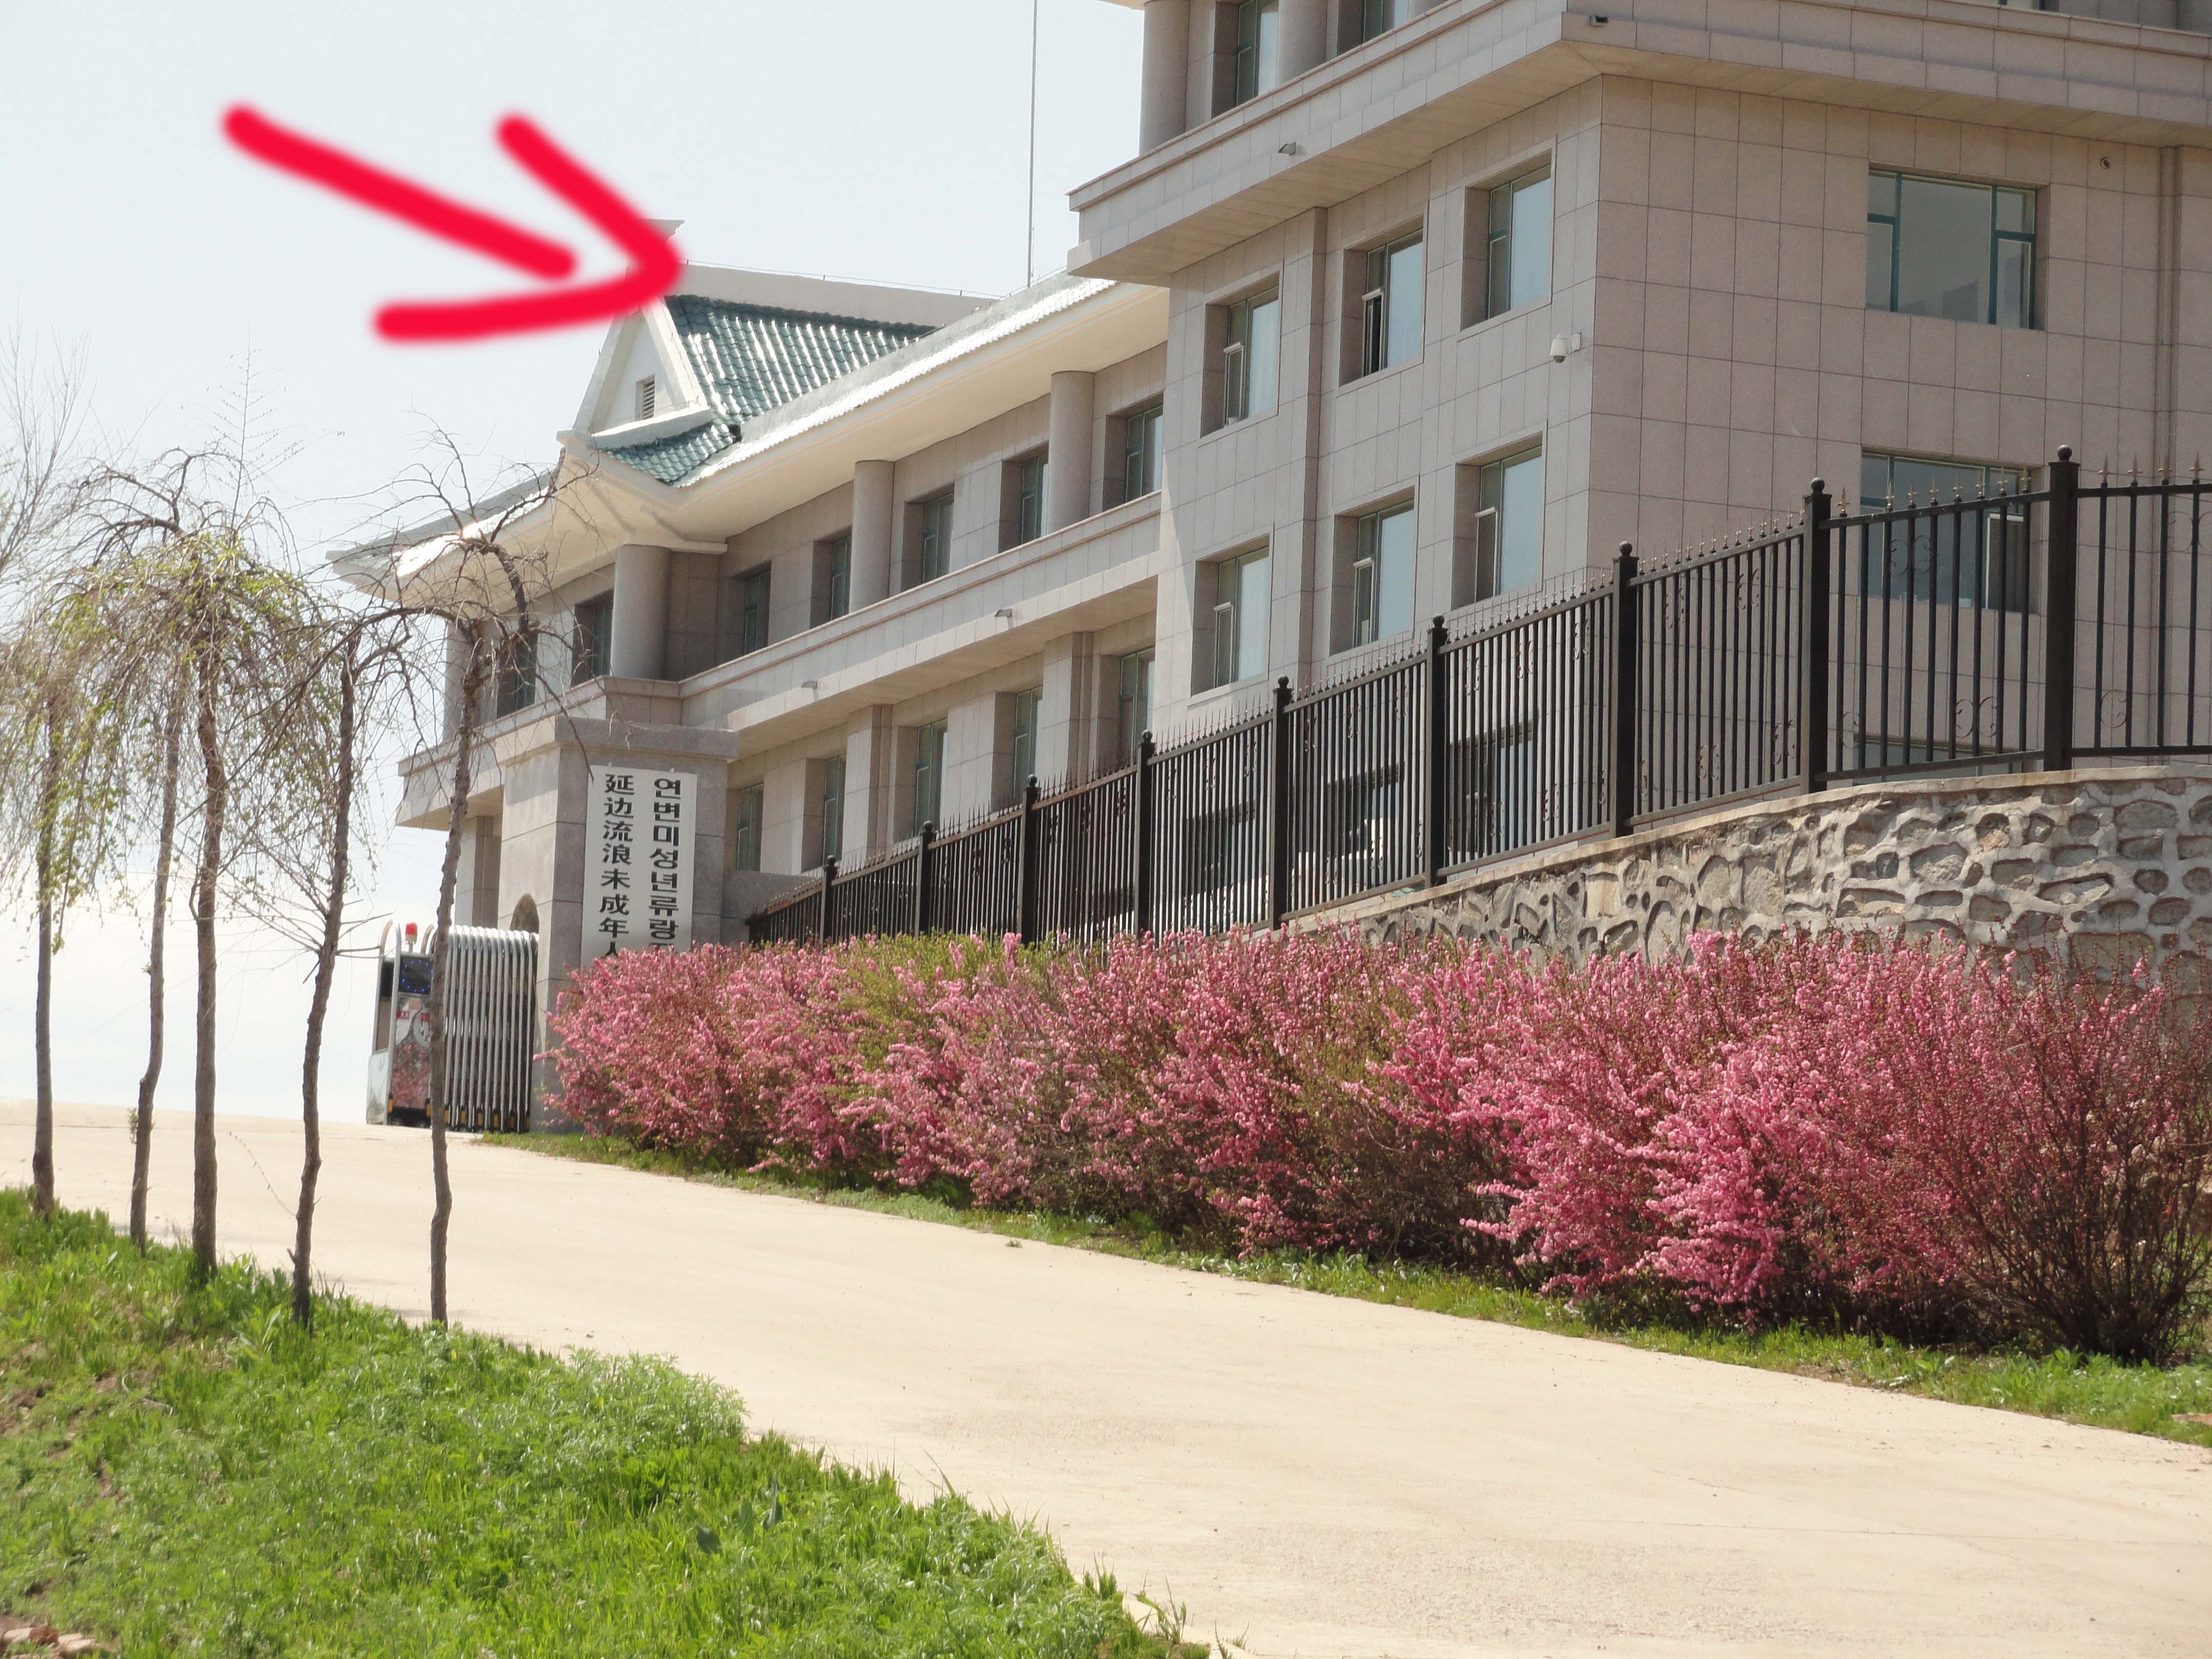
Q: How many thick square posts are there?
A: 9